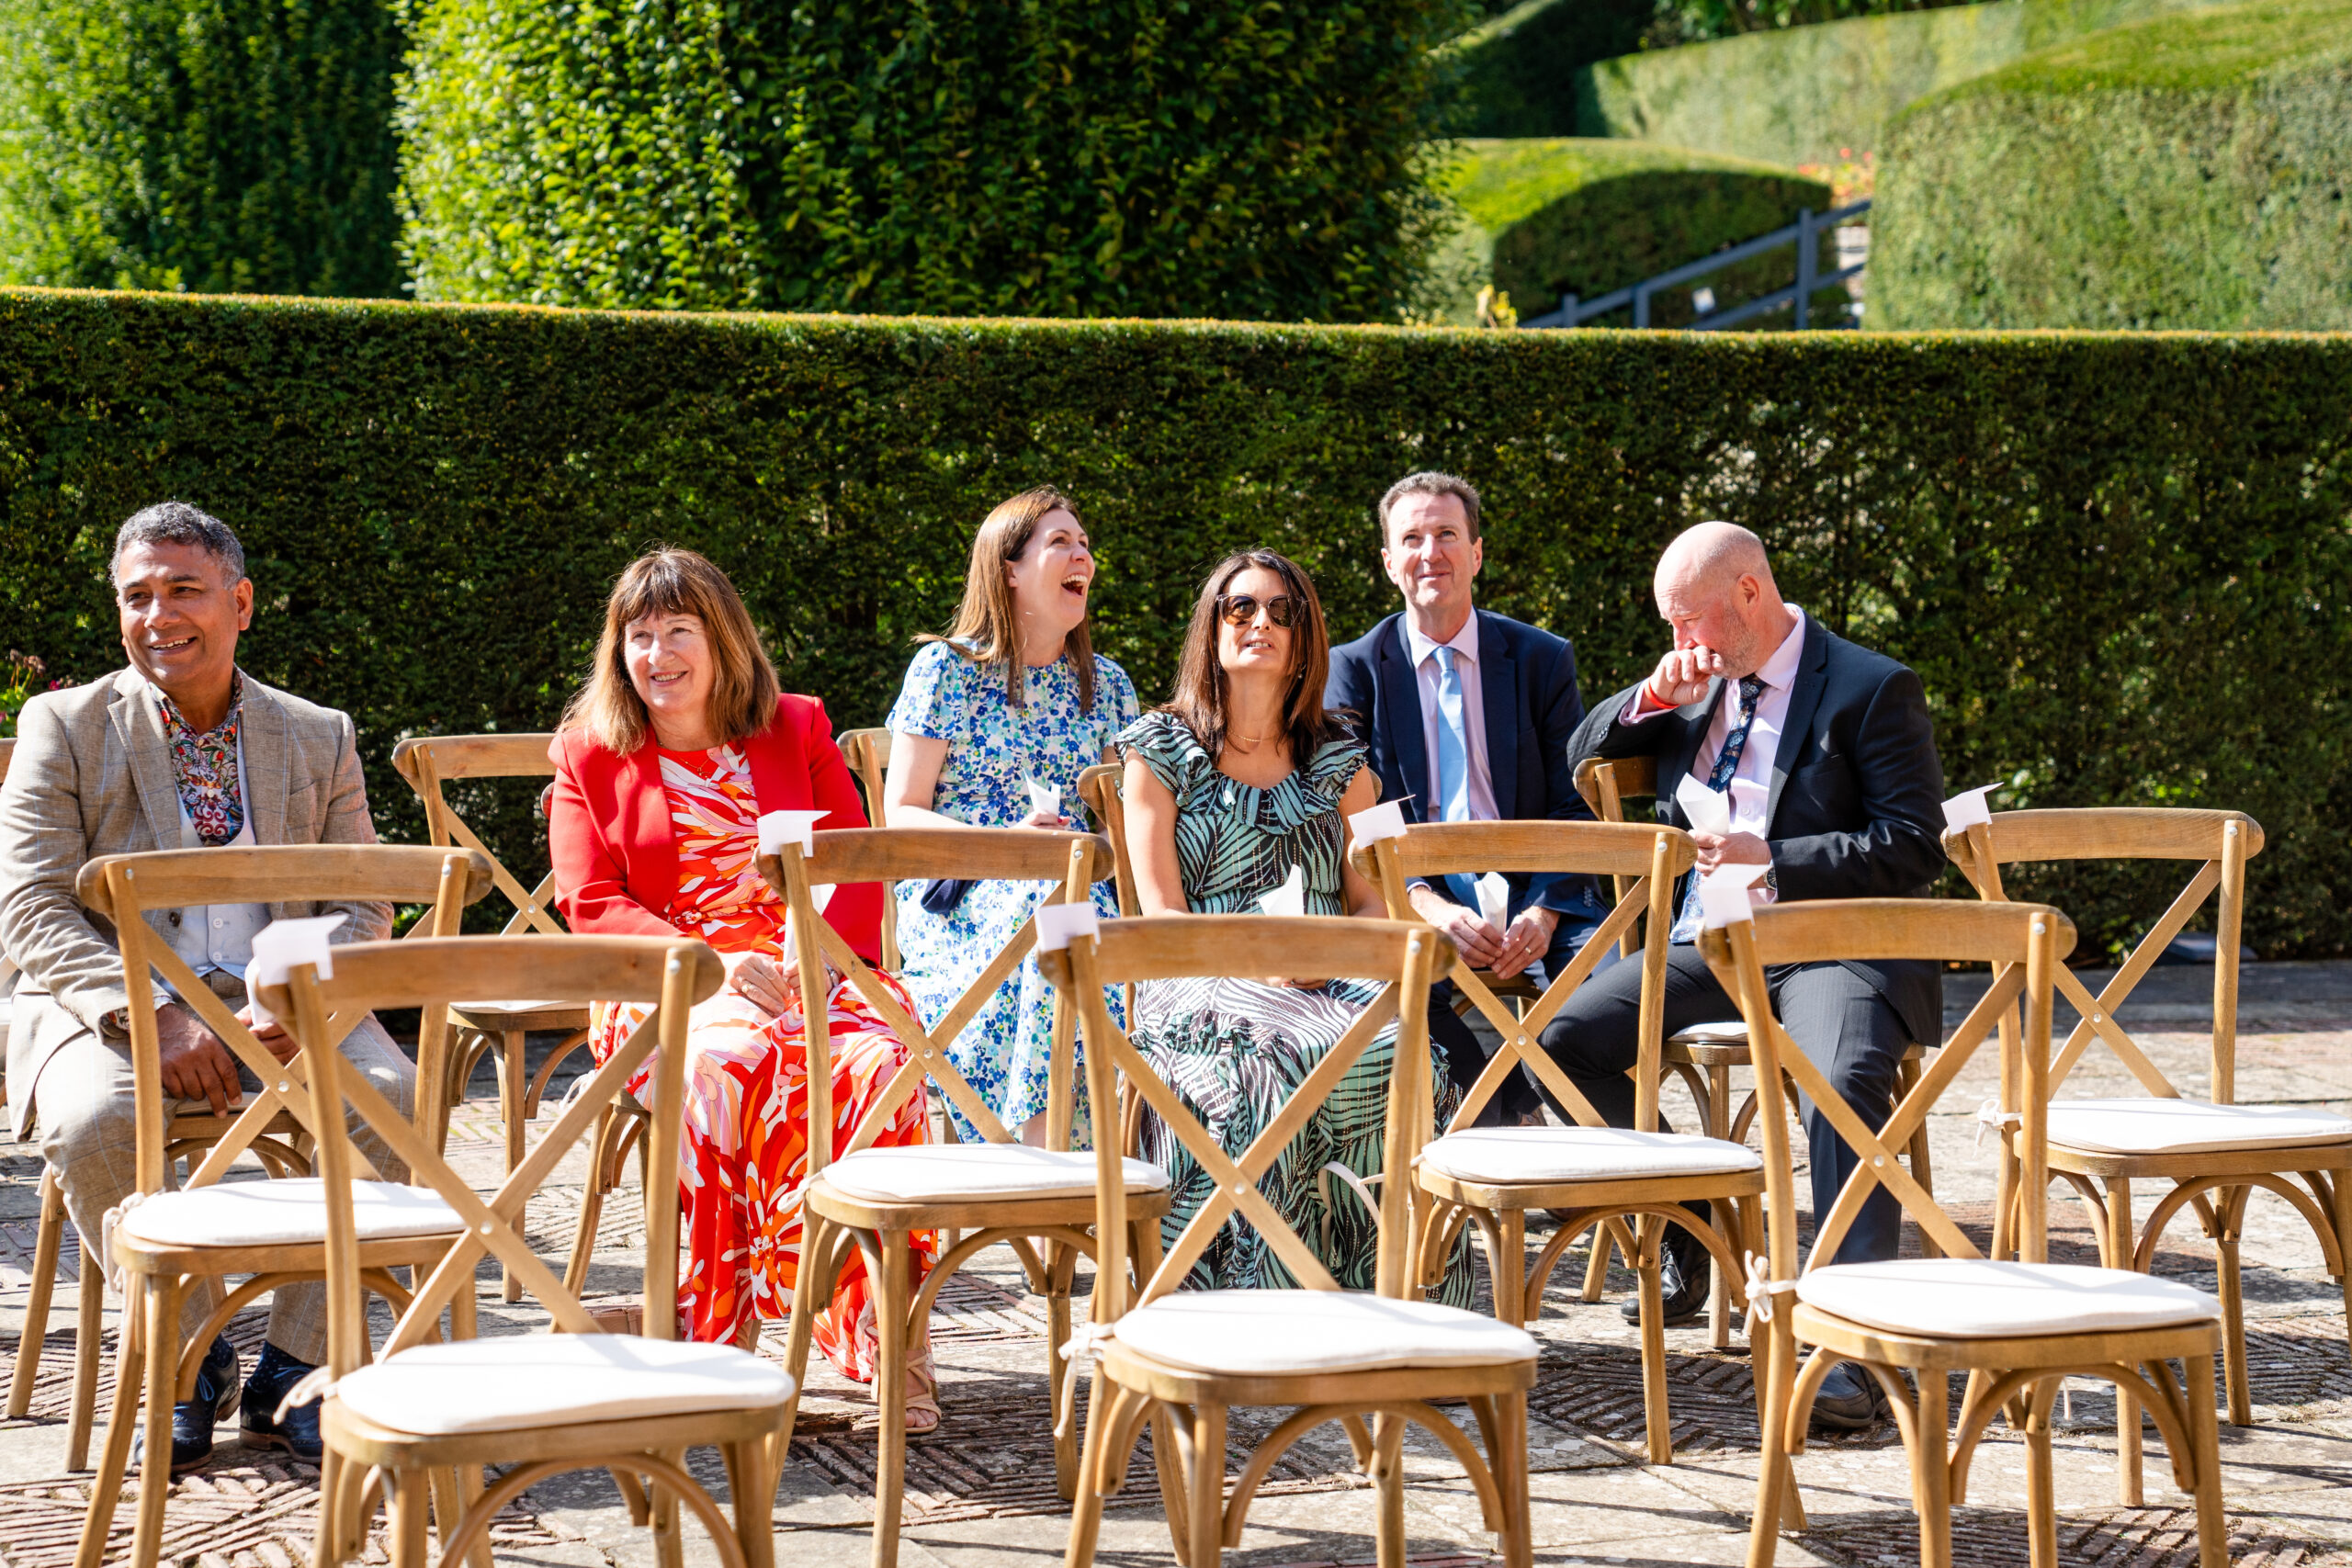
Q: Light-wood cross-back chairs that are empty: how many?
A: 8